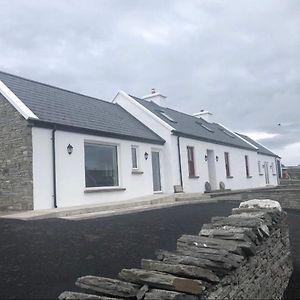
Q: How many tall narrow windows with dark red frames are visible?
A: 3